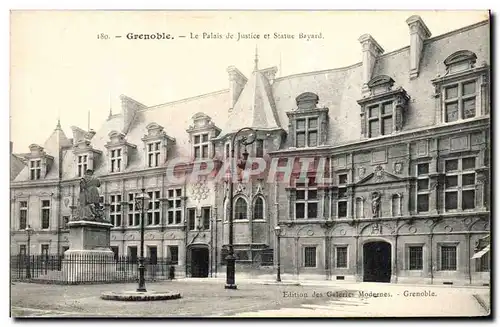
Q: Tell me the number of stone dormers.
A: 8